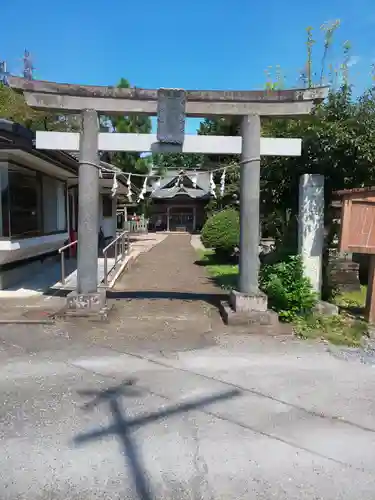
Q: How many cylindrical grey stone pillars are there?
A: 2